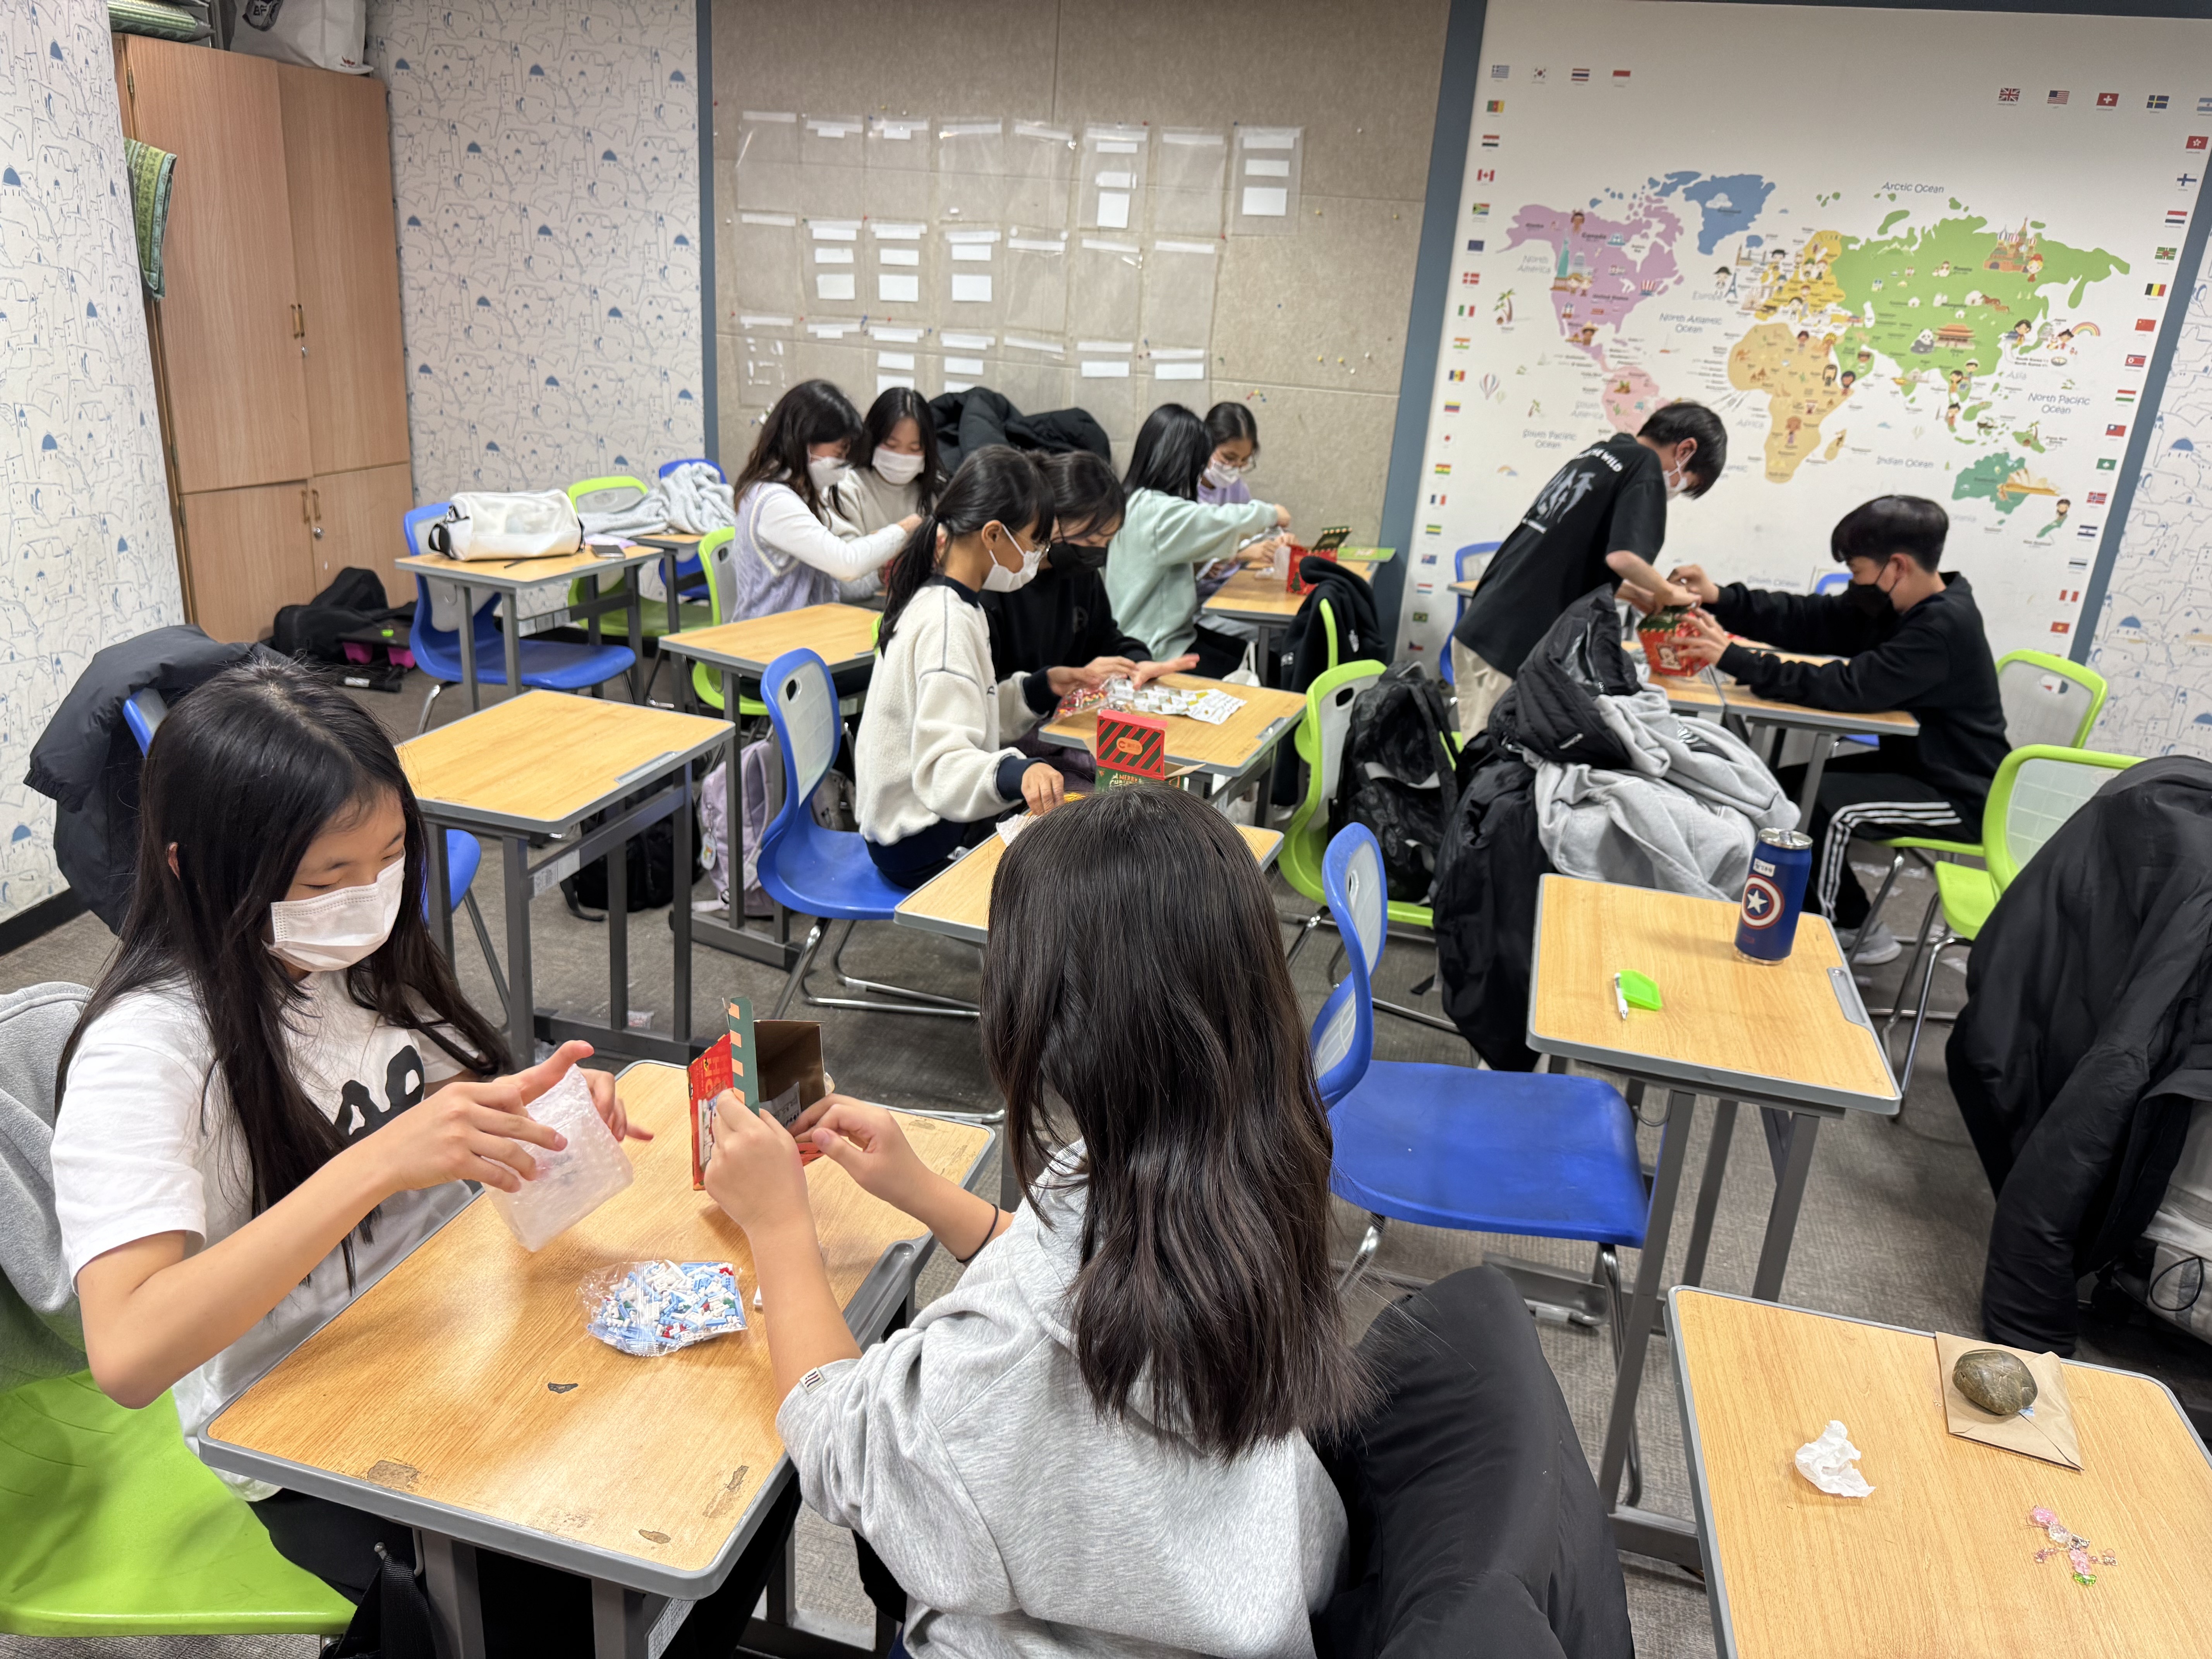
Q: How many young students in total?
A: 10